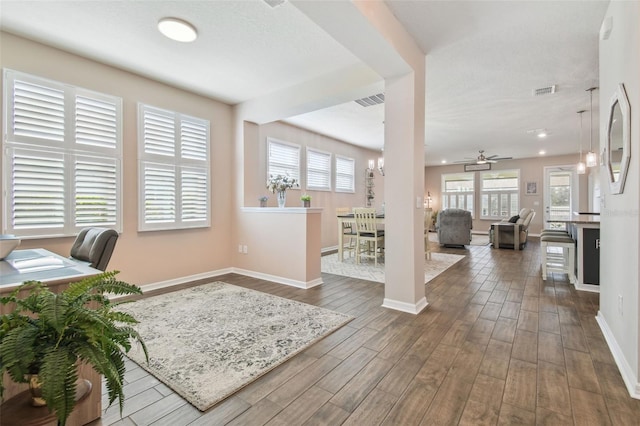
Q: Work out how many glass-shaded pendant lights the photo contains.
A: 2